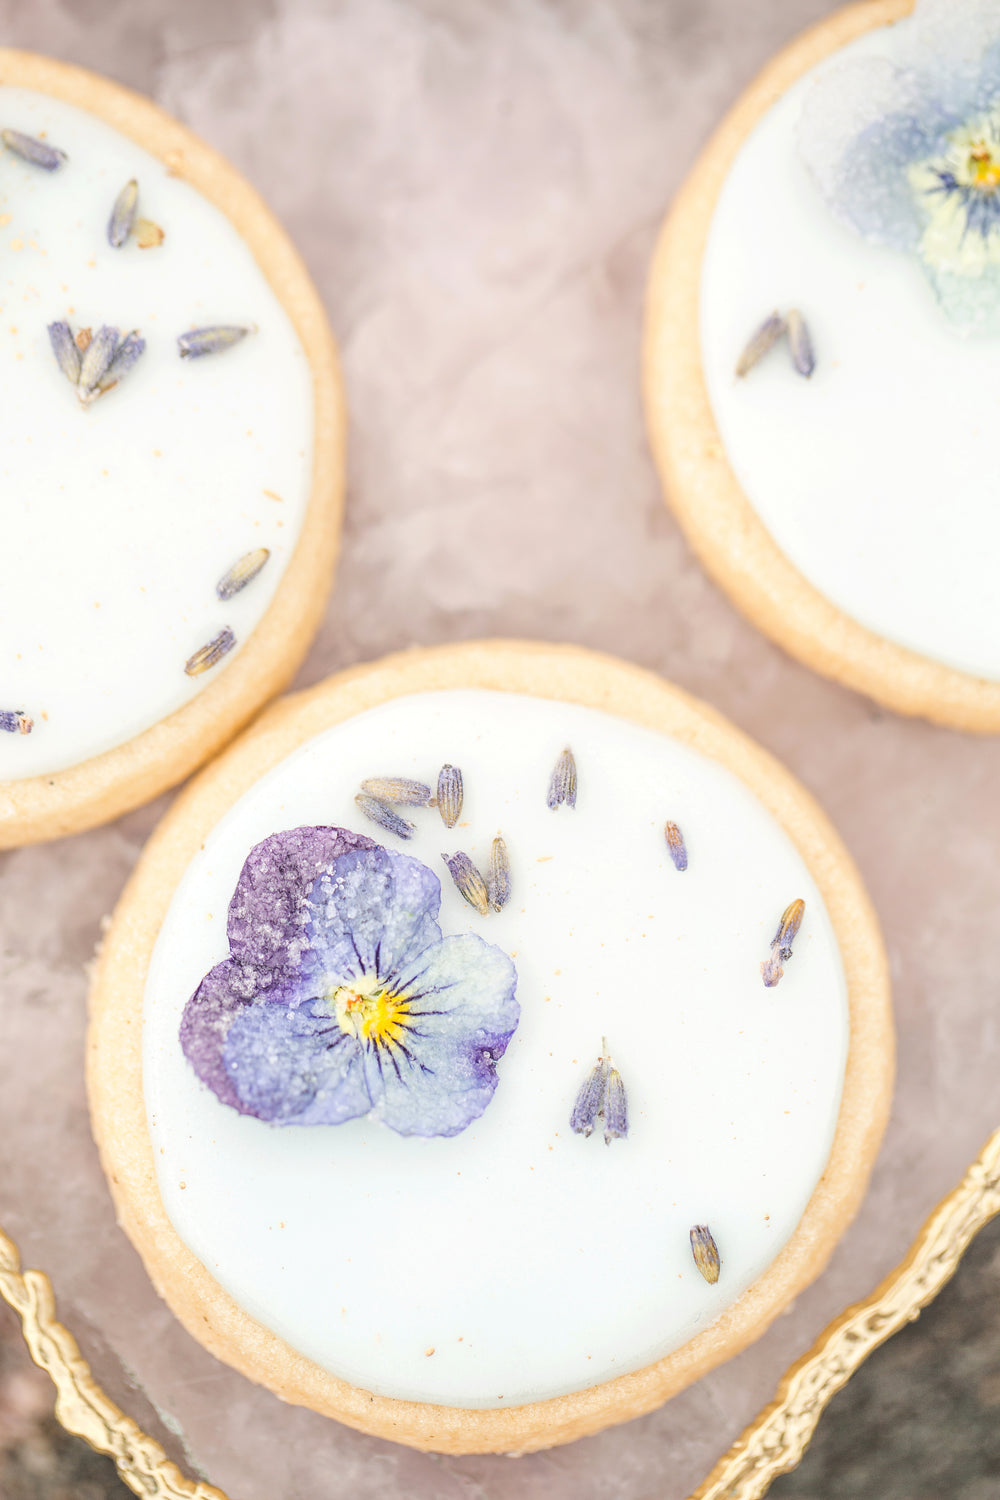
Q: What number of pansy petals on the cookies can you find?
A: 10